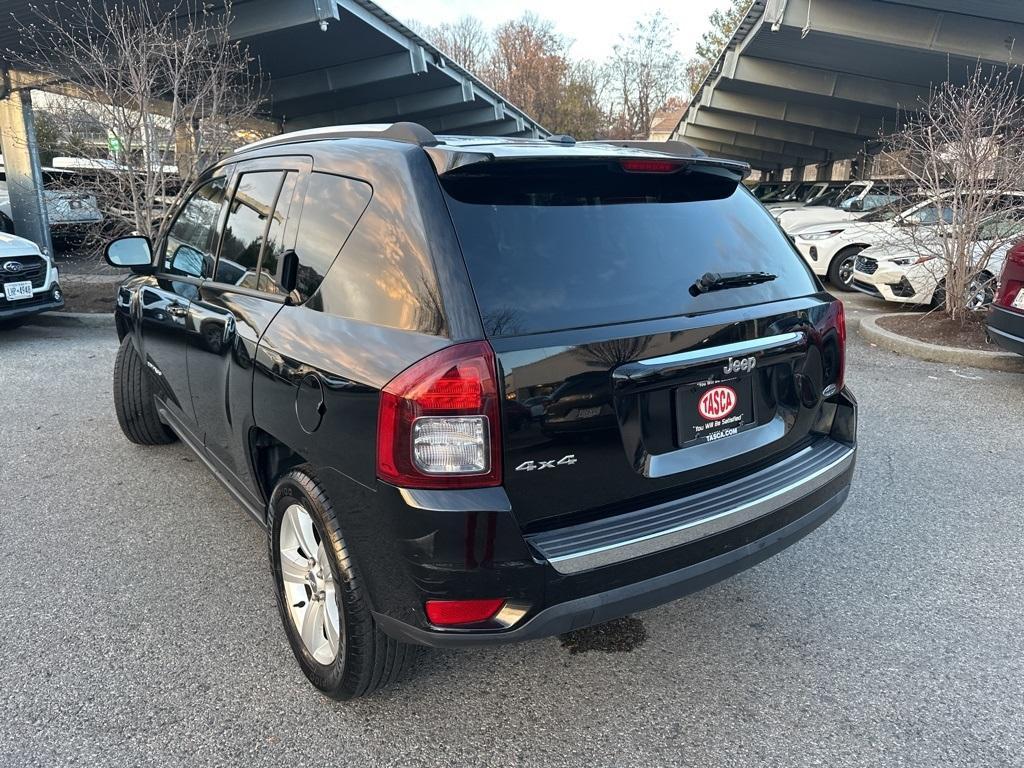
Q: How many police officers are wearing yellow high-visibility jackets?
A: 0